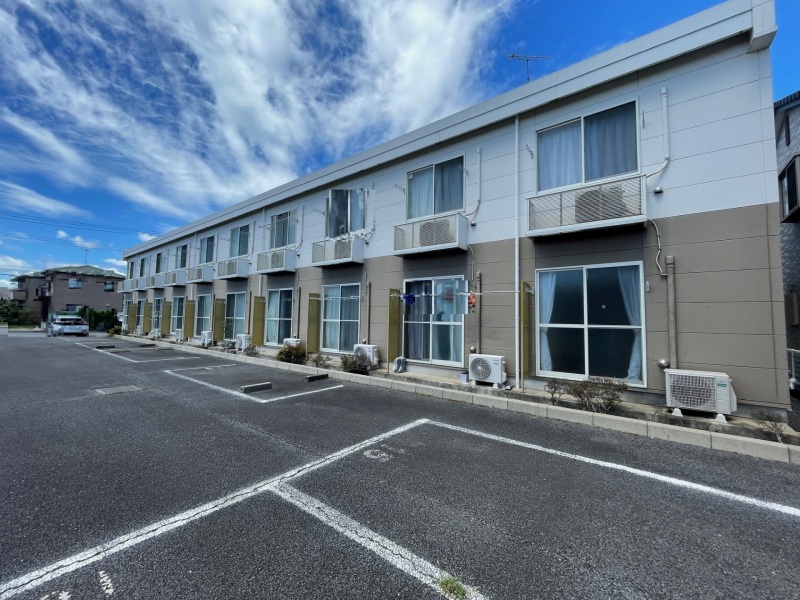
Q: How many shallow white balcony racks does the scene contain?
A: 10